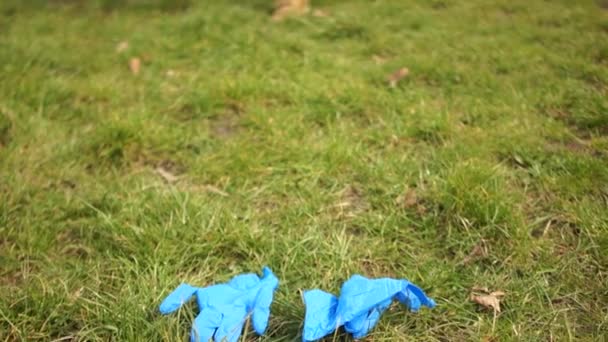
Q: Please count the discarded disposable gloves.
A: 2